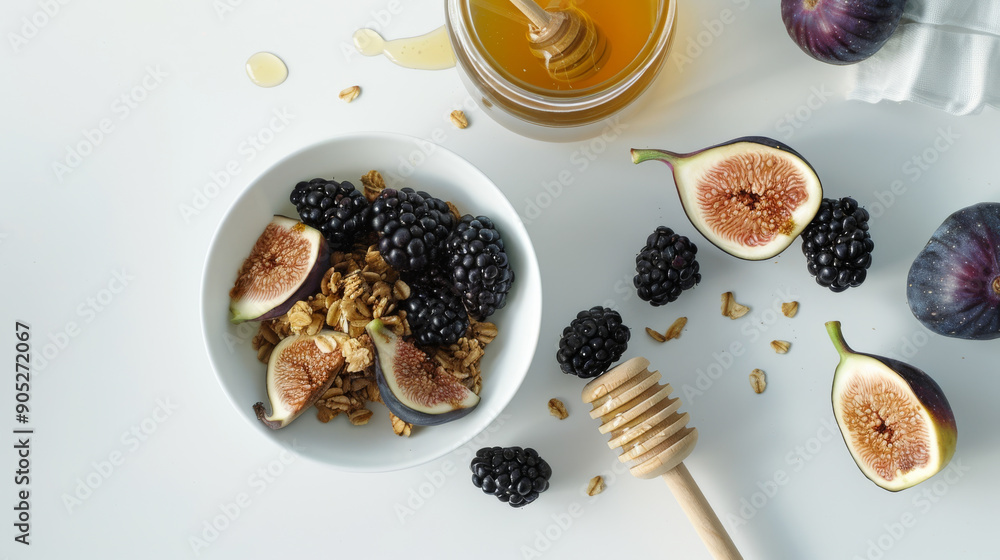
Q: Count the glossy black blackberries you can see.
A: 8